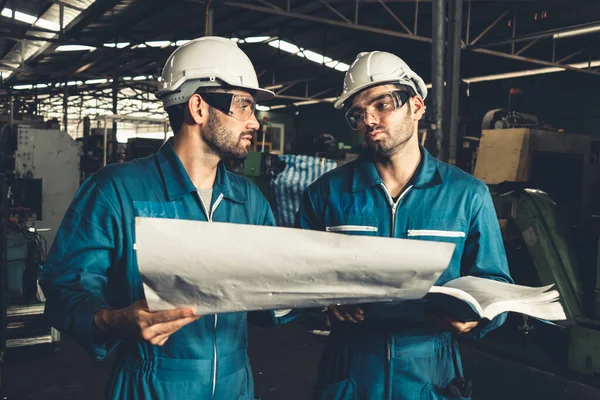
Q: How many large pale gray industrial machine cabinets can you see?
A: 1